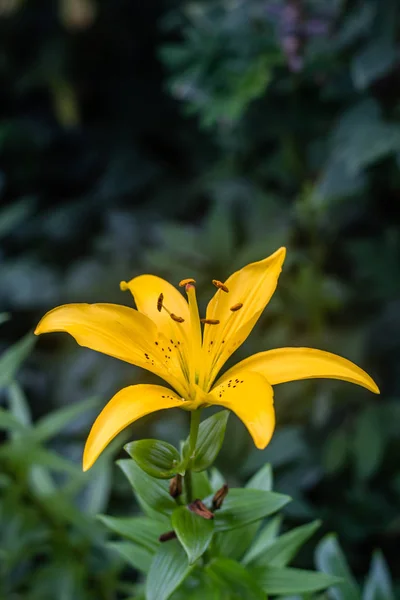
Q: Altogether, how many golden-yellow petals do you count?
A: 6